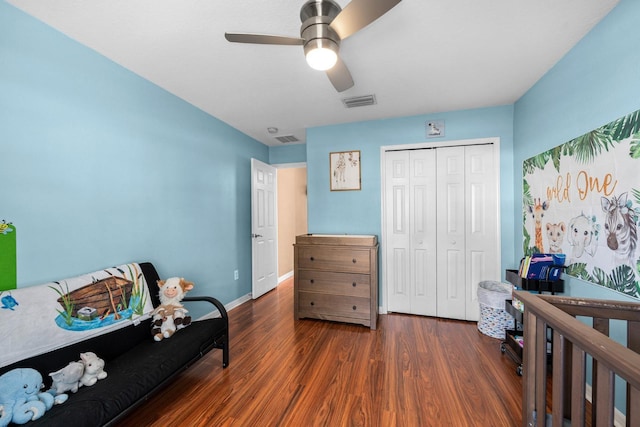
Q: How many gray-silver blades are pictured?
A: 3